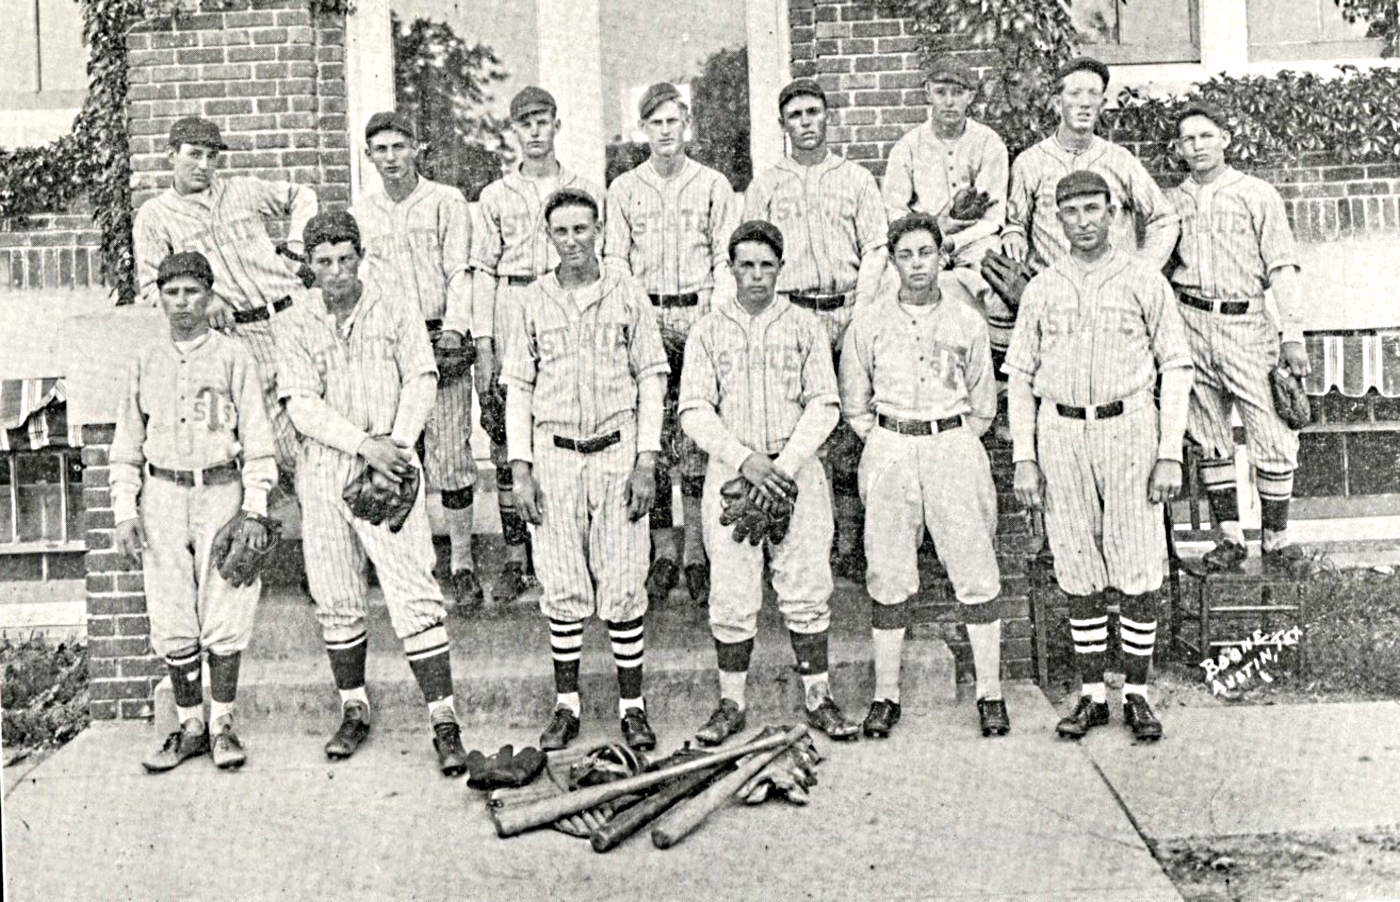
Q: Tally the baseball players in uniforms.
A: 14